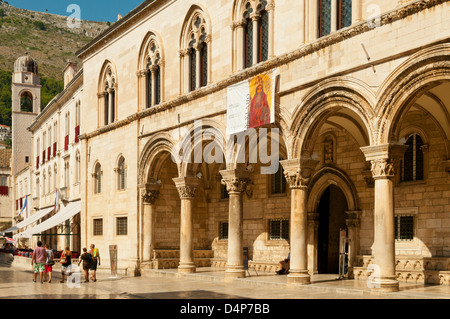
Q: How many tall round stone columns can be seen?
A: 5